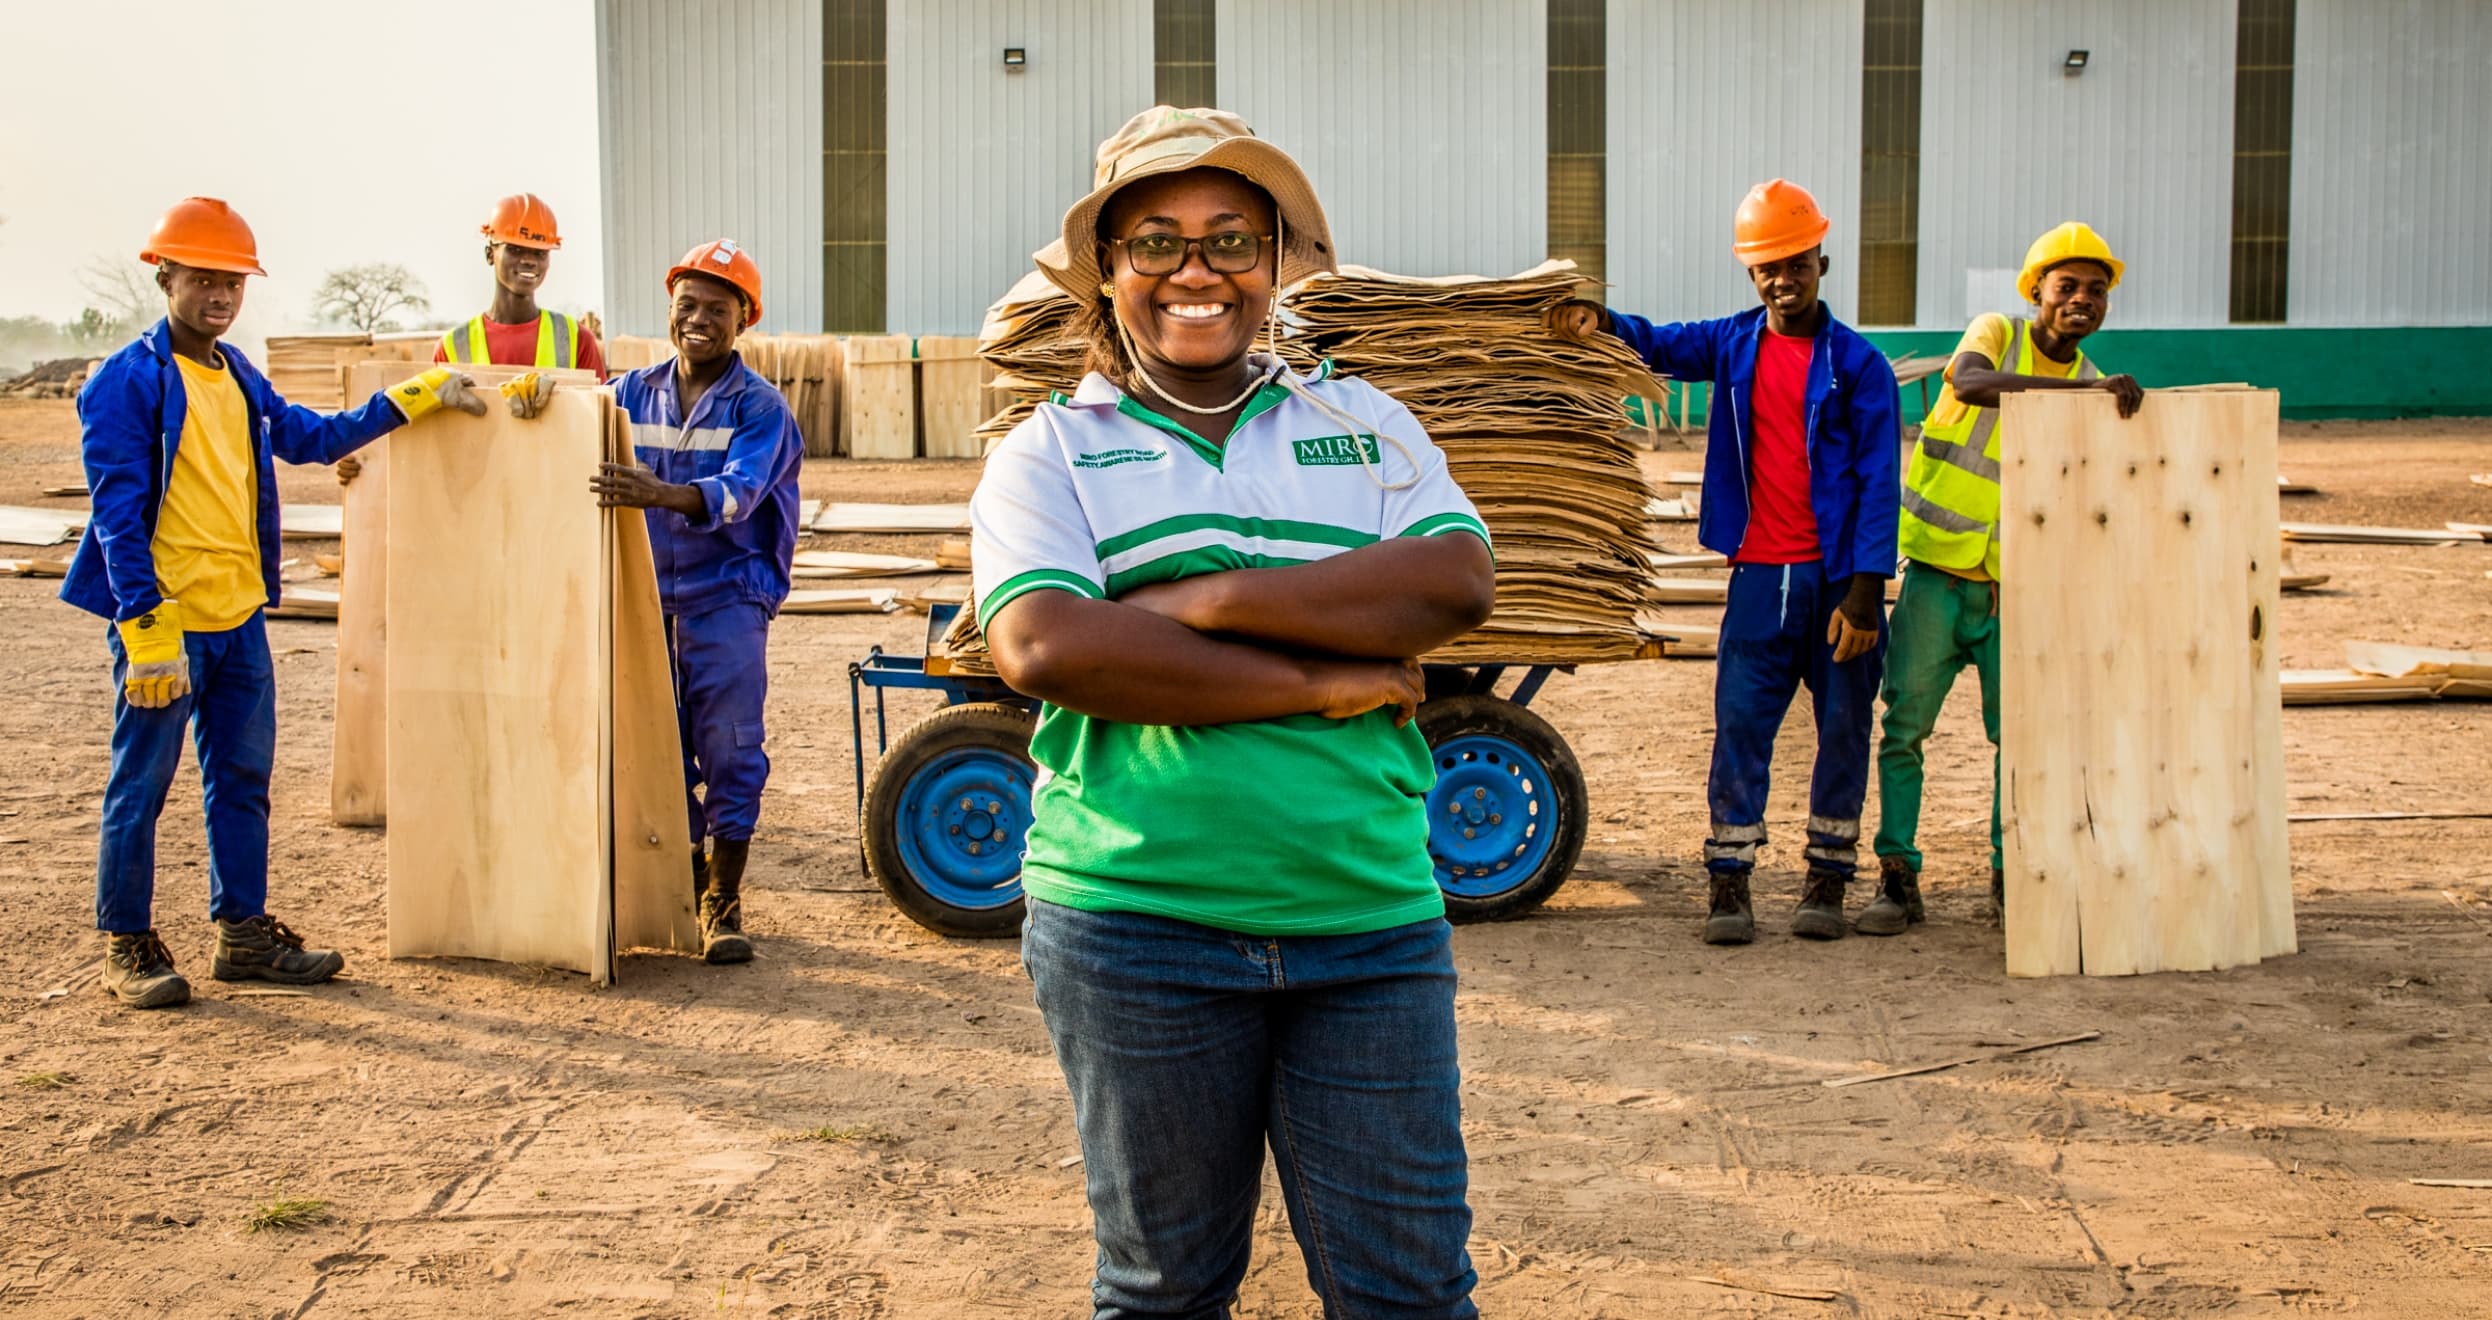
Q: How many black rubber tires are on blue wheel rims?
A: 2